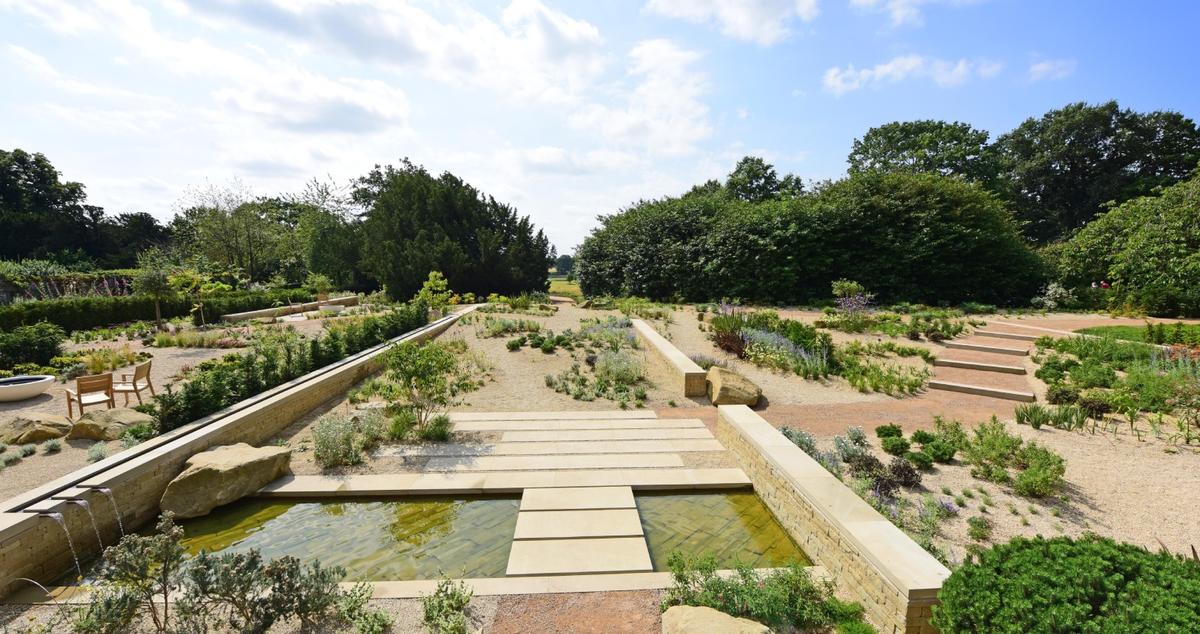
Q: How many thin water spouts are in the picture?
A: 3